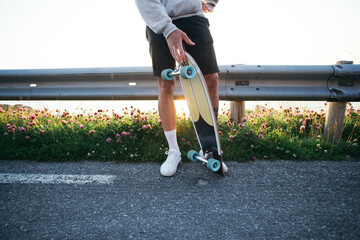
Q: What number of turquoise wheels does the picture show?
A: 4